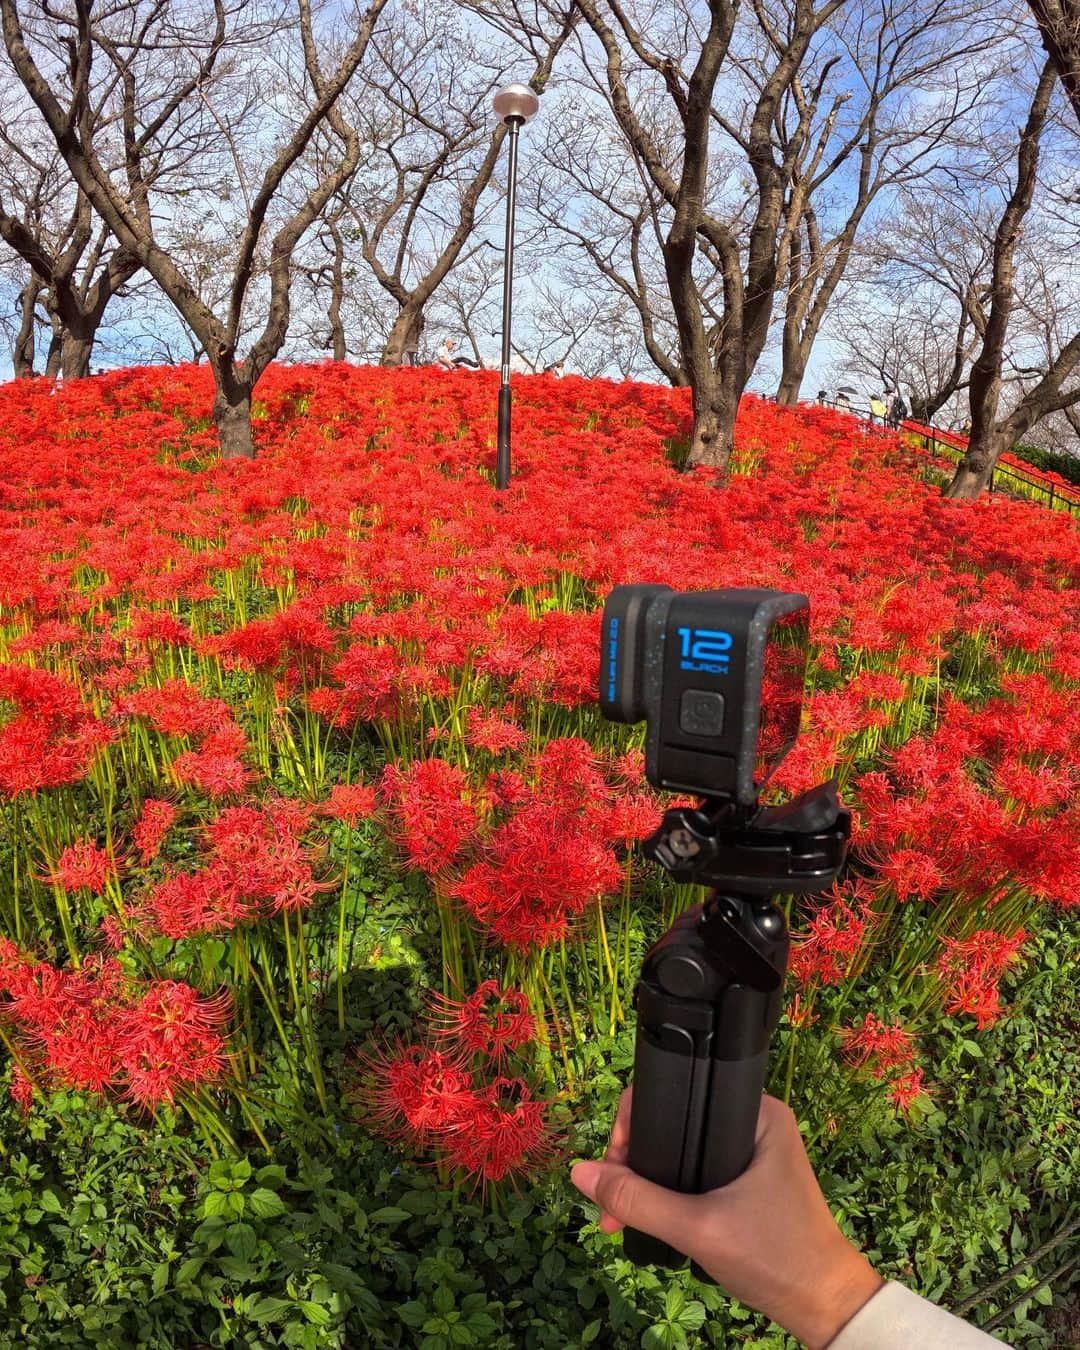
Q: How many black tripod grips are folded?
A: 1